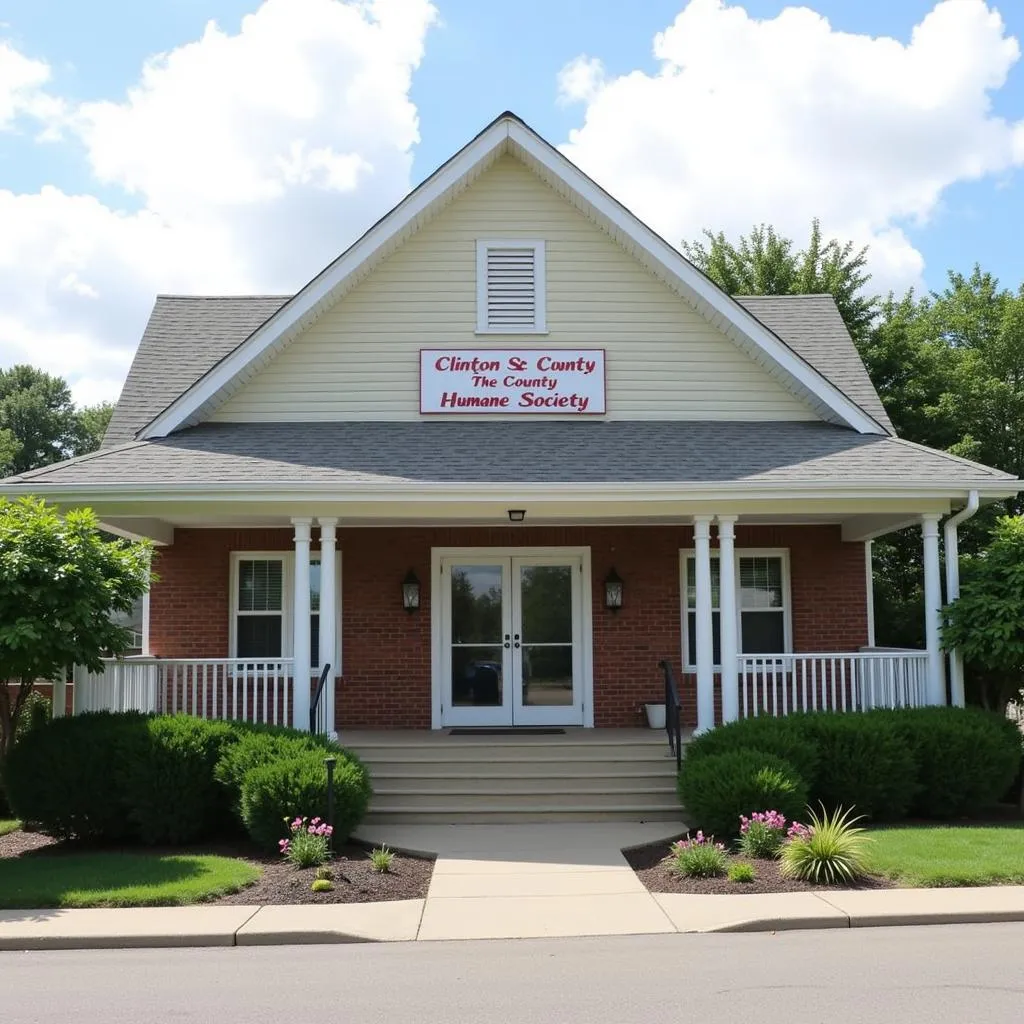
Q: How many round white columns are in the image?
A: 5